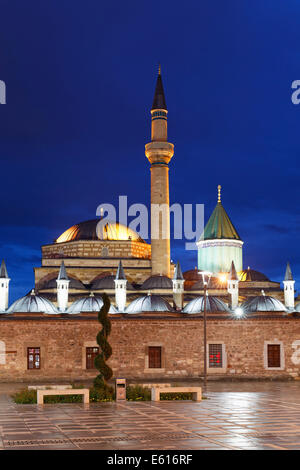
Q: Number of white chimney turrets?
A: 6